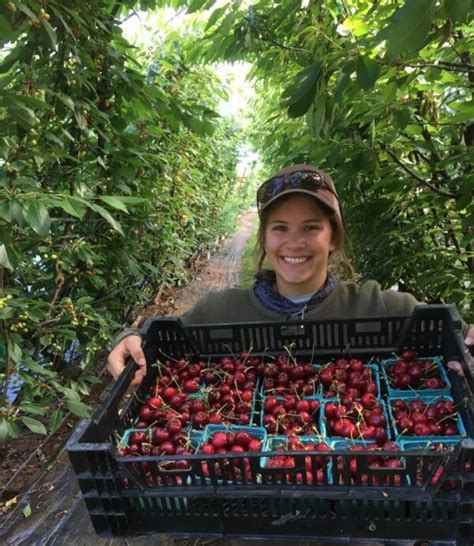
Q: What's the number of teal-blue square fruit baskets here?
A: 15